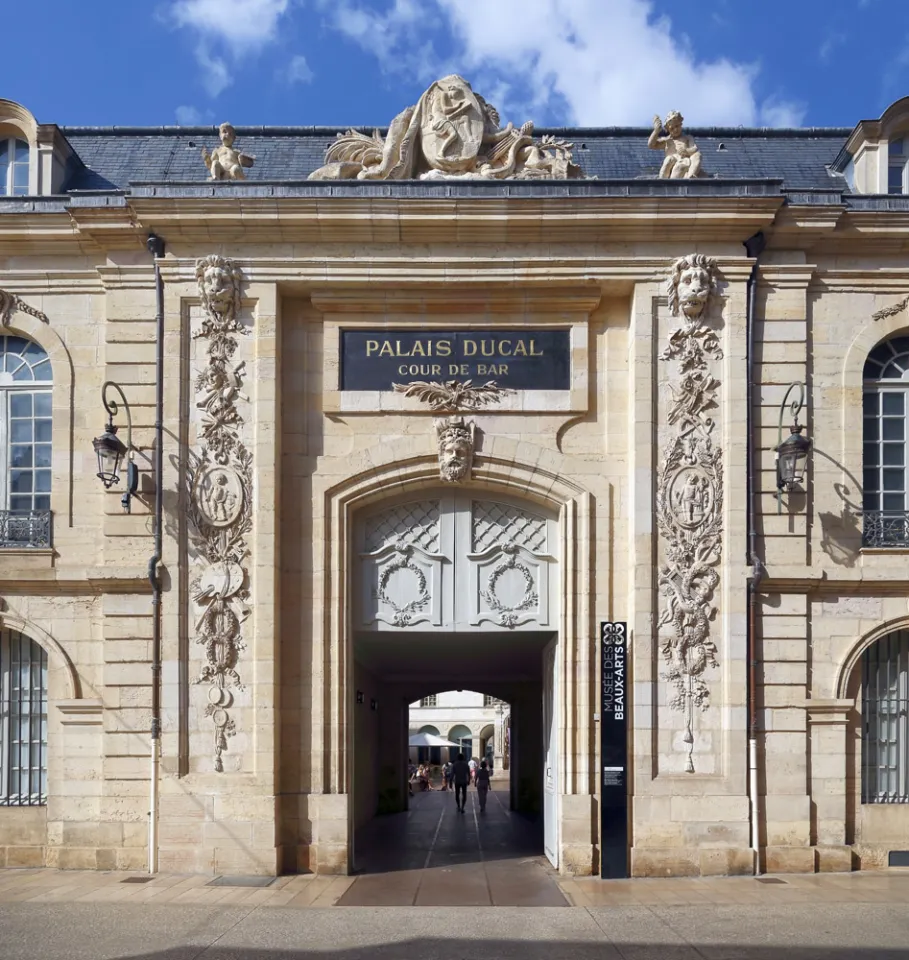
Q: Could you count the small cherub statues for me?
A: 2